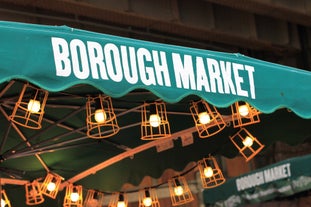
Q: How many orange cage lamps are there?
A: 15